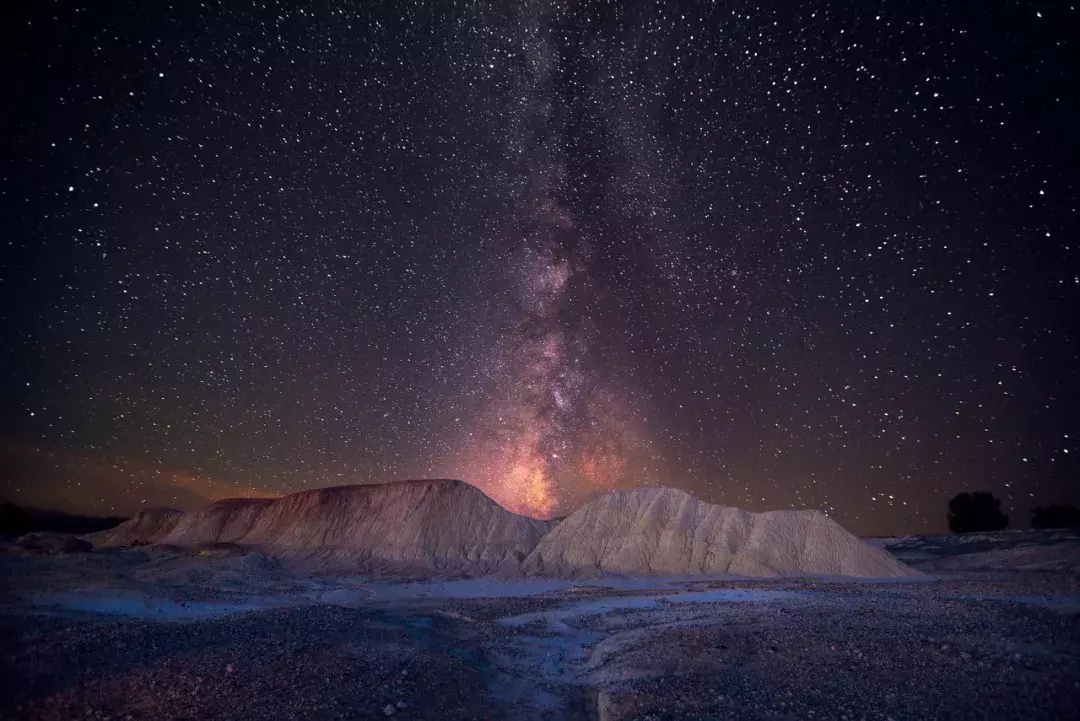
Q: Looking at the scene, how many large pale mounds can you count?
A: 2